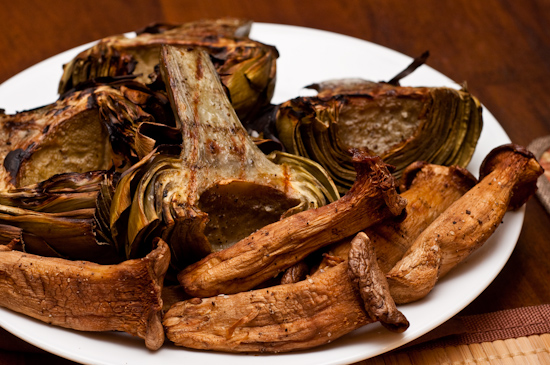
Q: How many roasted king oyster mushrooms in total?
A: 5